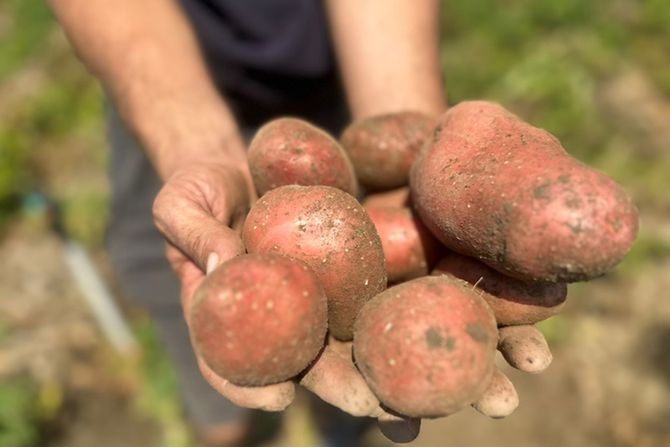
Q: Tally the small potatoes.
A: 7